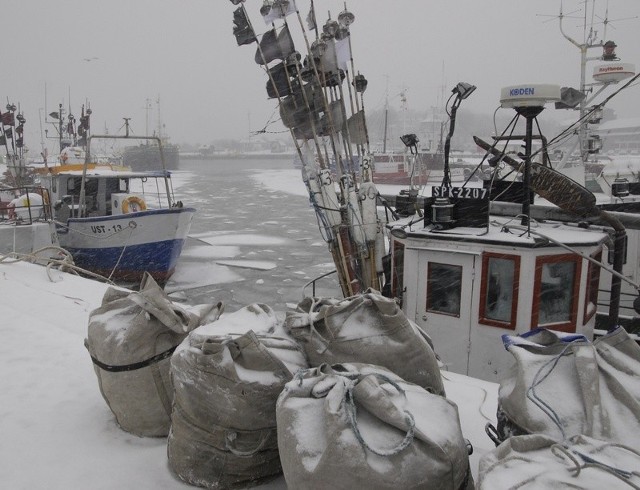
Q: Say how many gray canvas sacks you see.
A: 6